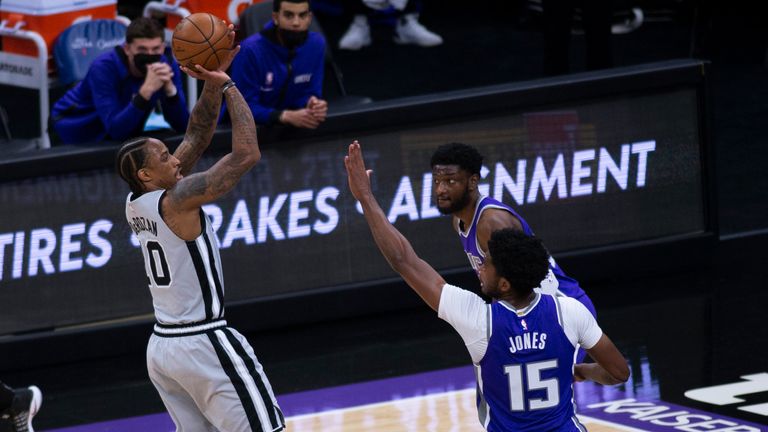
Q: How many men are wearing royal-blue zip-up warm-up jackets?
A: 2